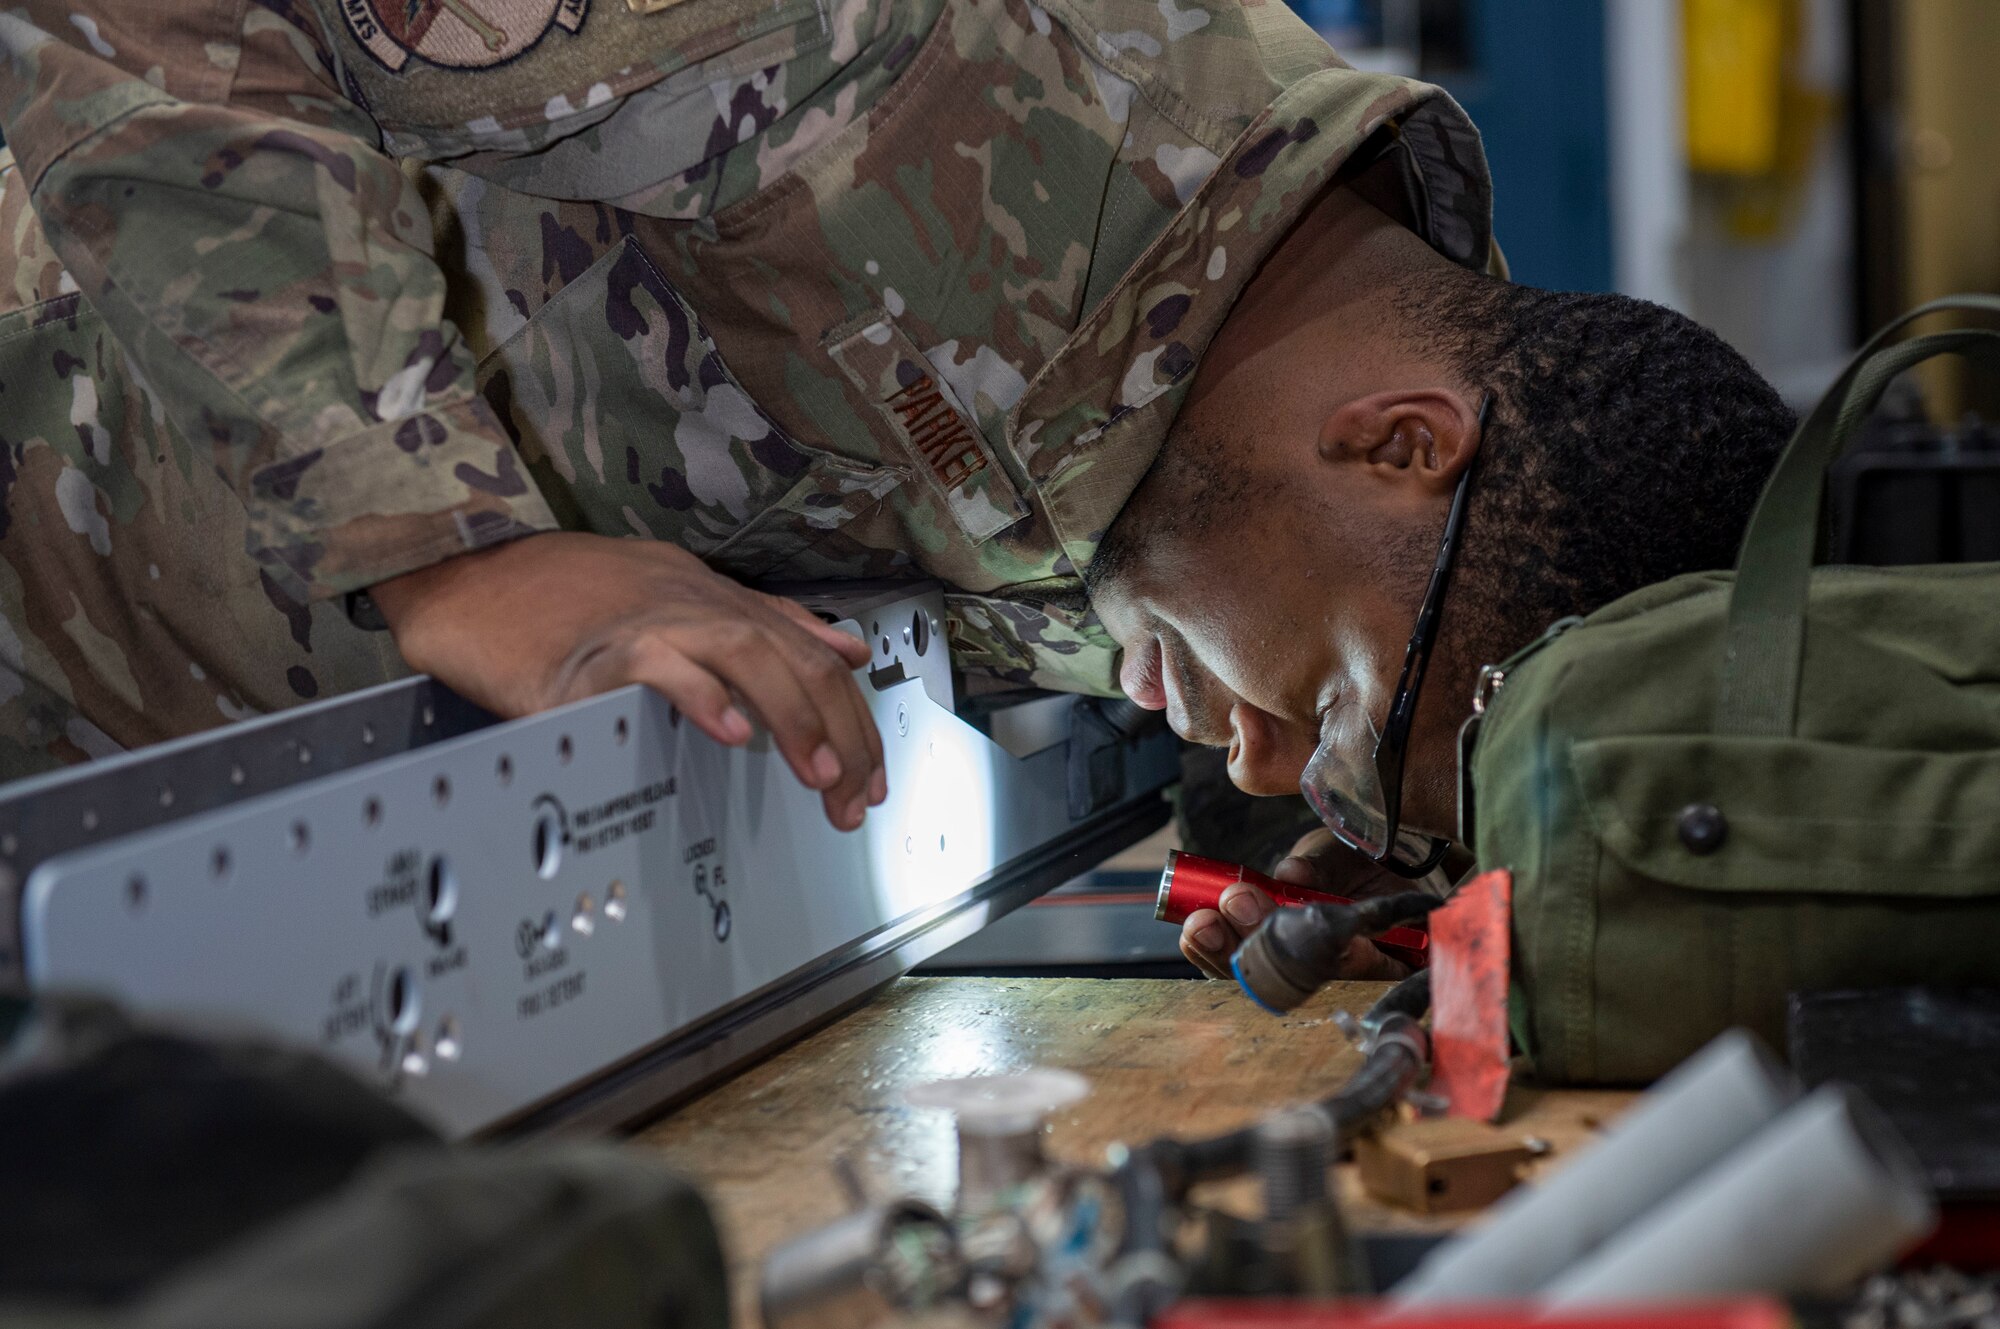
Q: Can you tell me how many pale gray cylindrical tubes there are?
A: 2